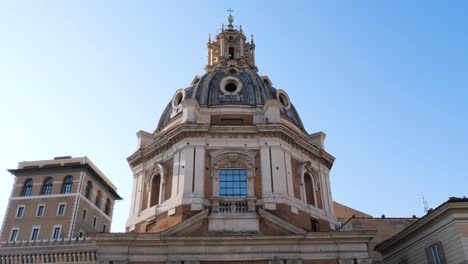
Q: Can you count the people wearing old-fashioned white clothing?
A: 0